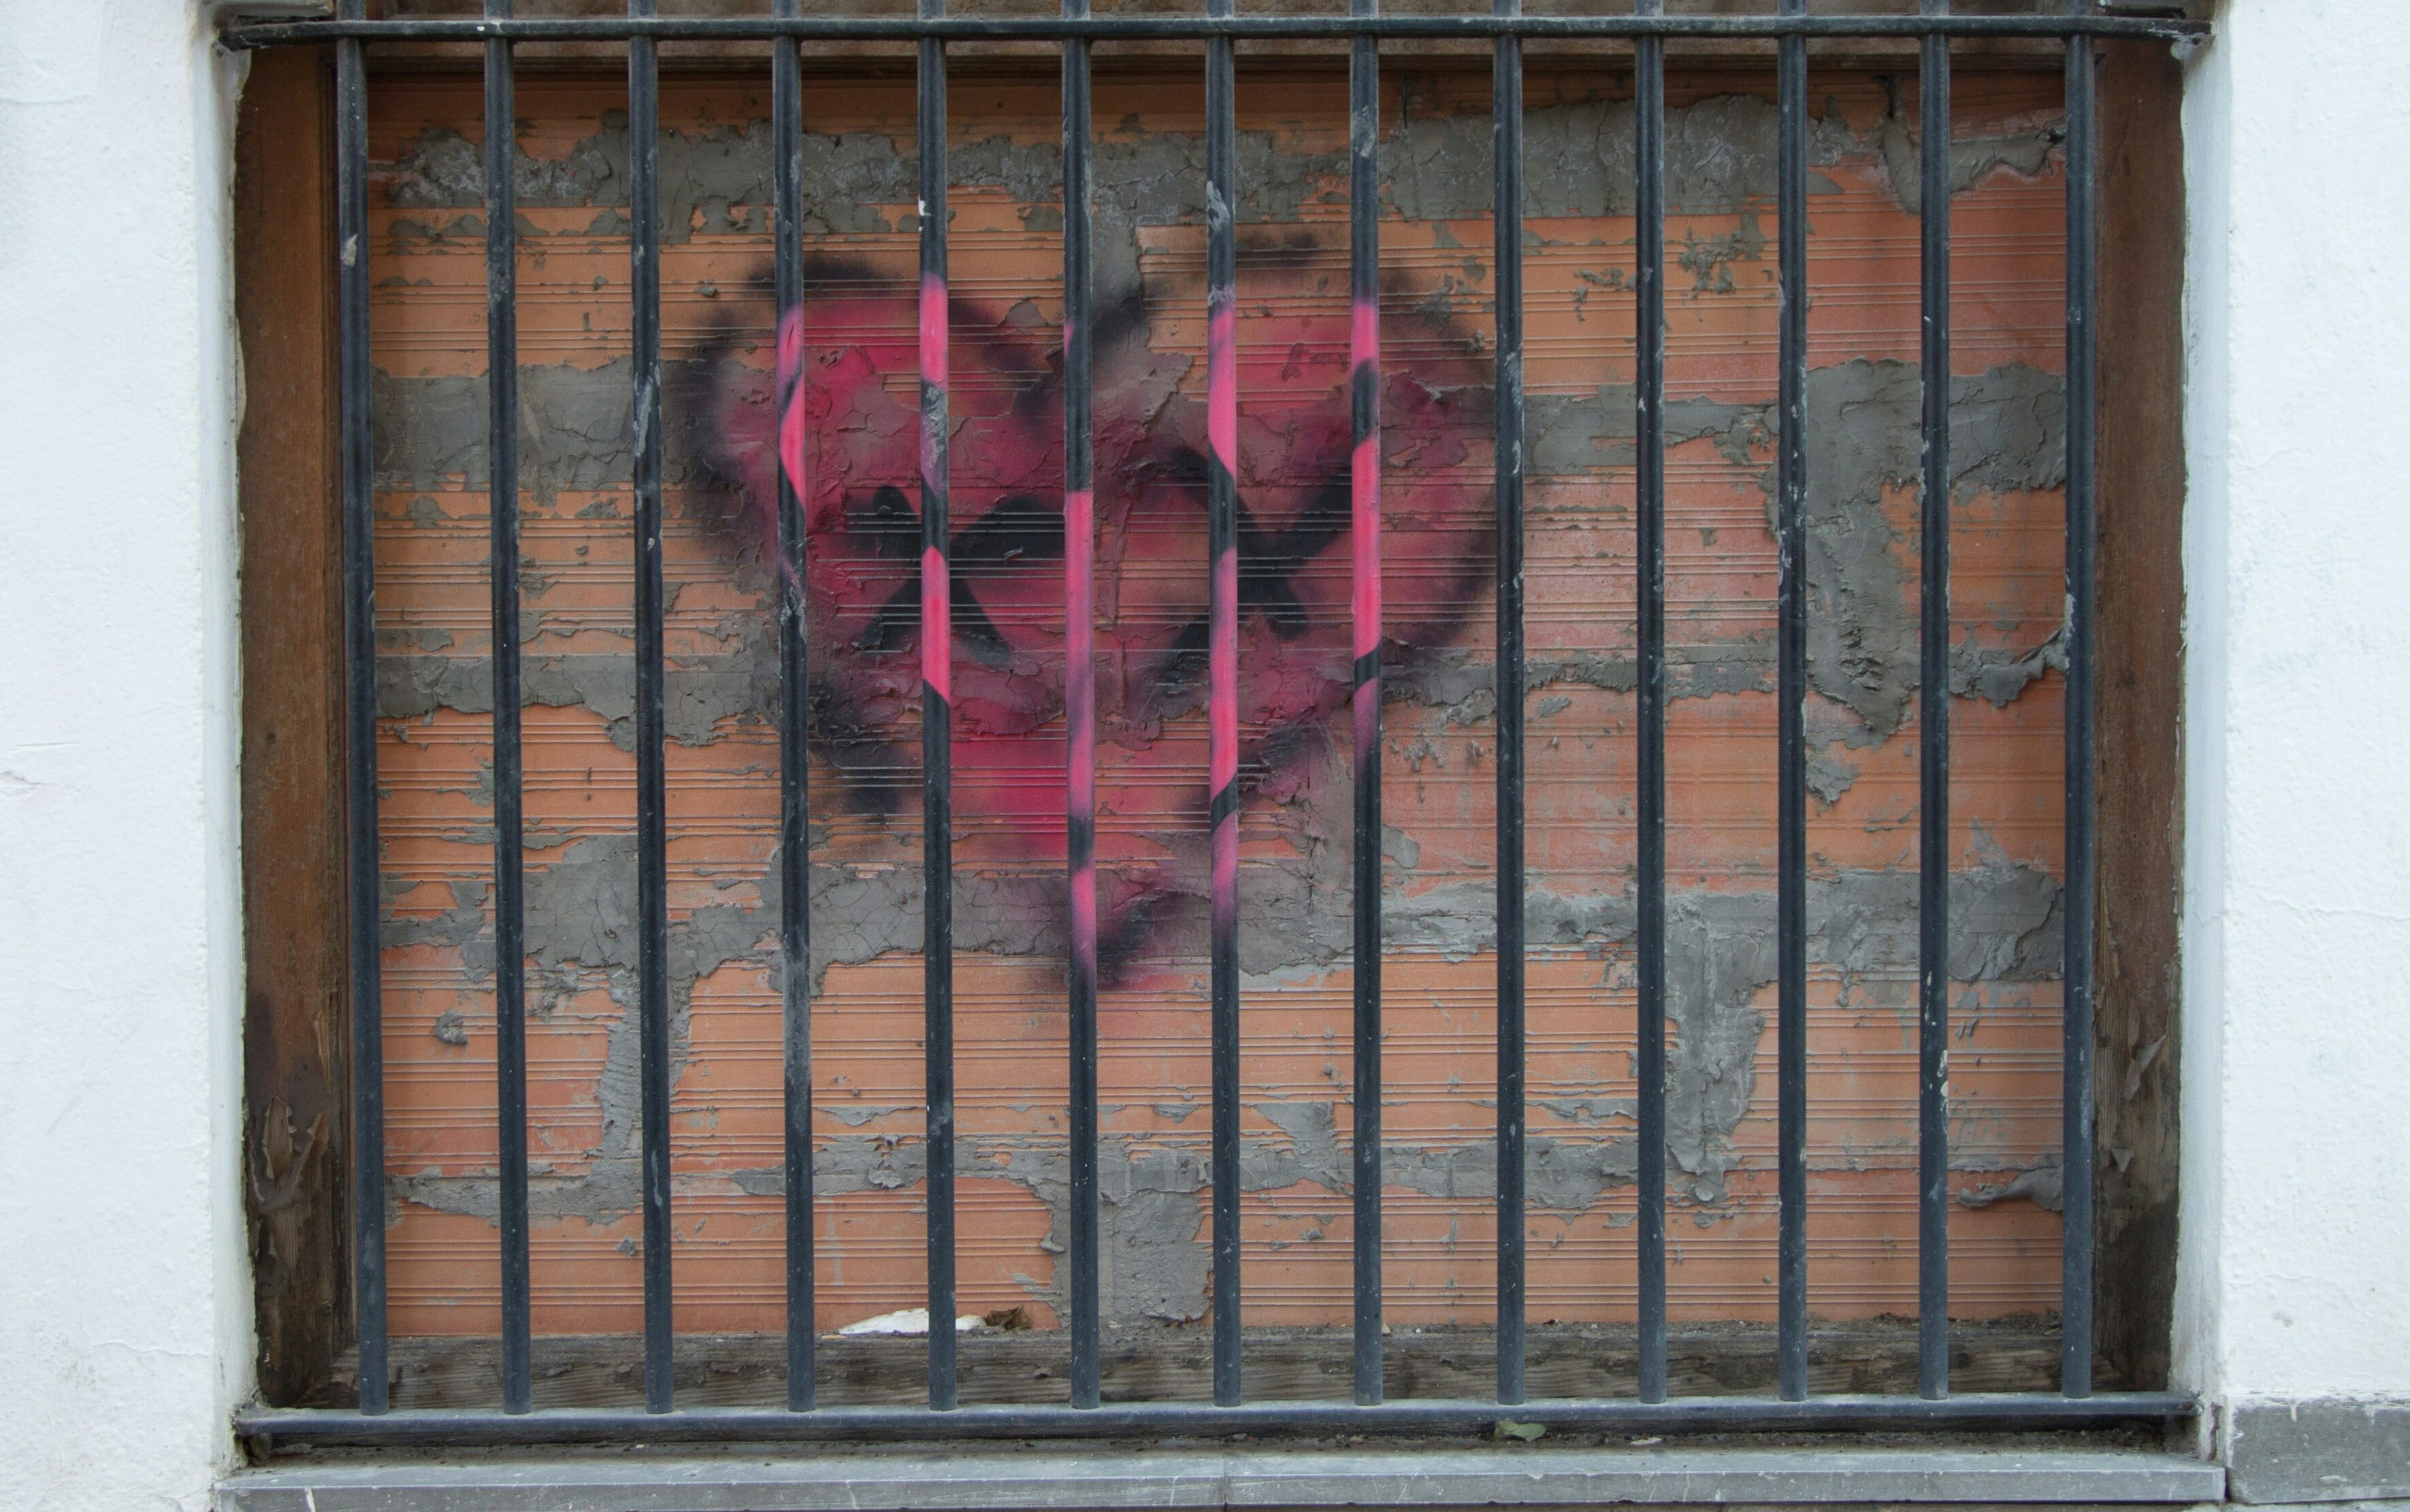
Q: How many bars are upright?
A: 13